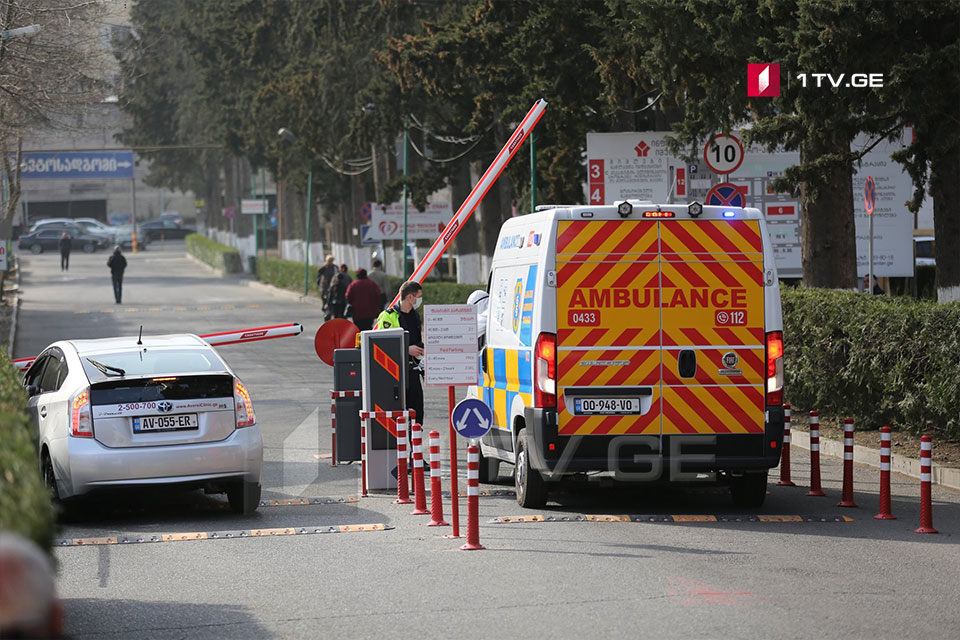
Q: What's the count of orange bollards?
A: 9